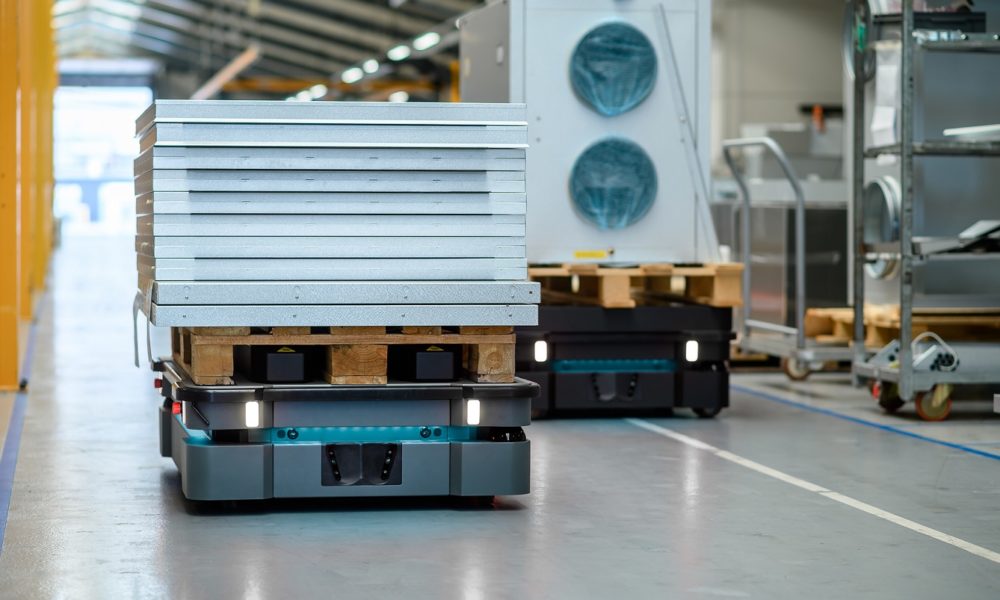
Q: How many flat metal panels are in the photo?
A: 10